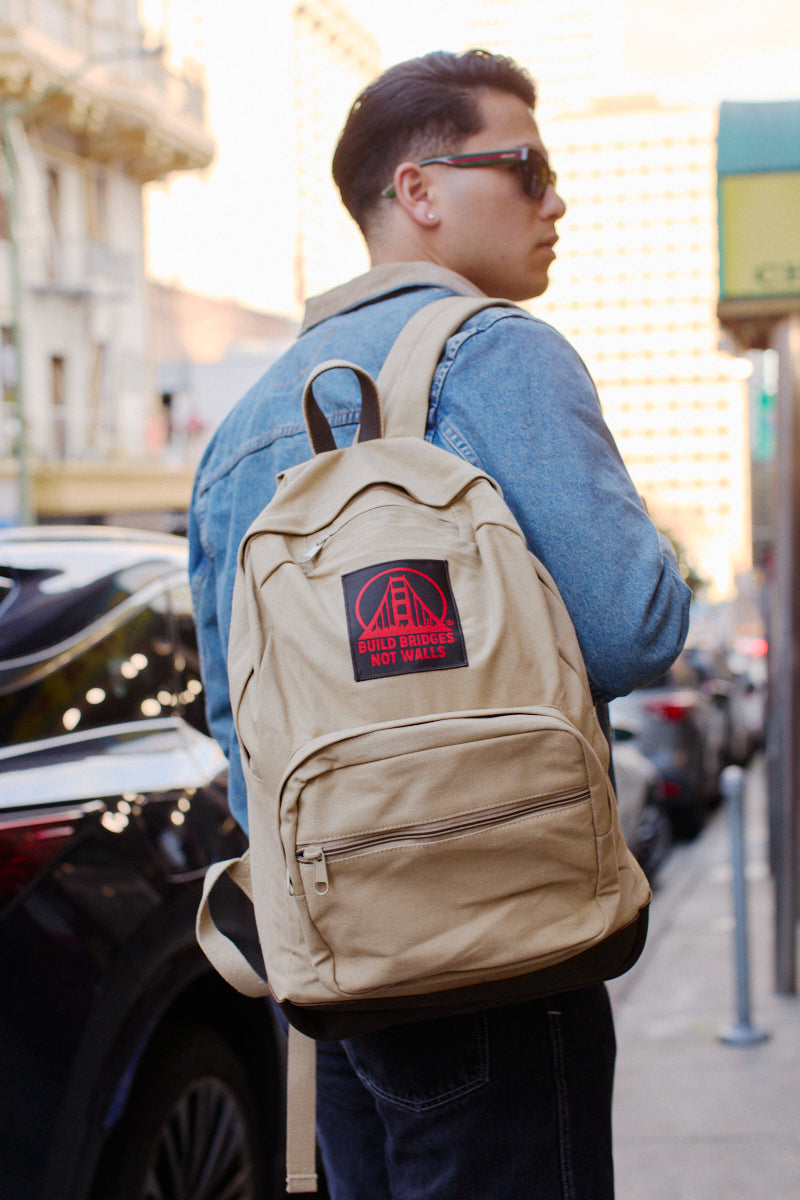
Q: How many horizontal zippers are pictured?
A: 2